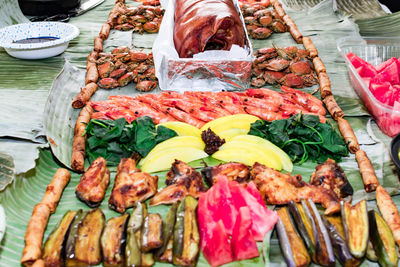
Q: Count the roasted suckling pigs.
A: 1